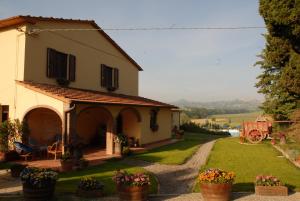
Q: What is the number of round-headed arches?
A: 3